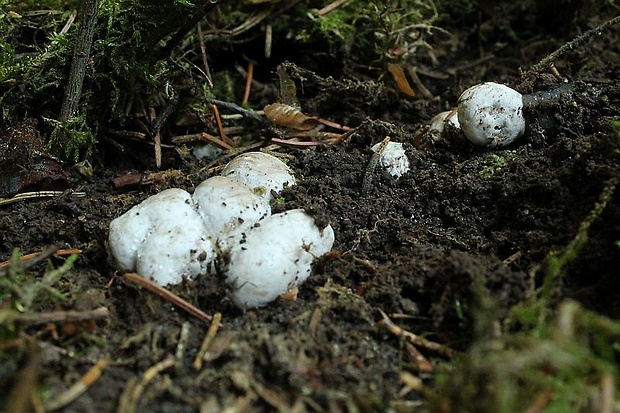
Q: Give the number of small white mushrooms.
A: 7